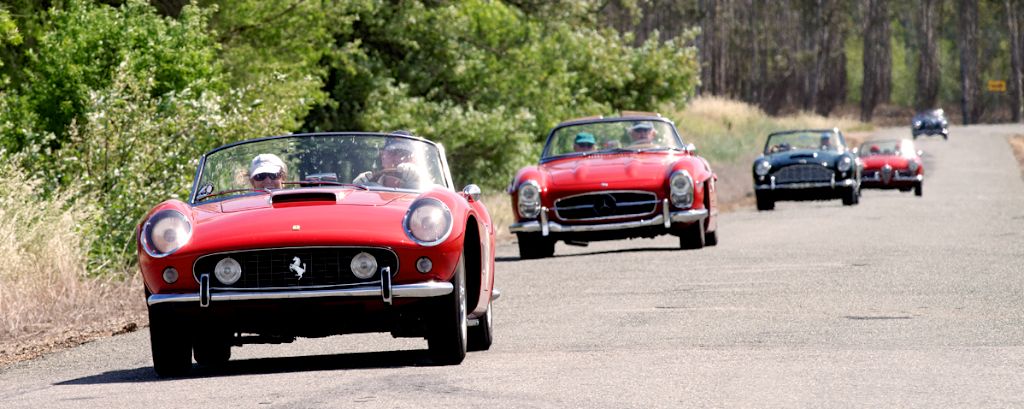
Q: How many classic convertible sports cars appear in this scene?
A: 5